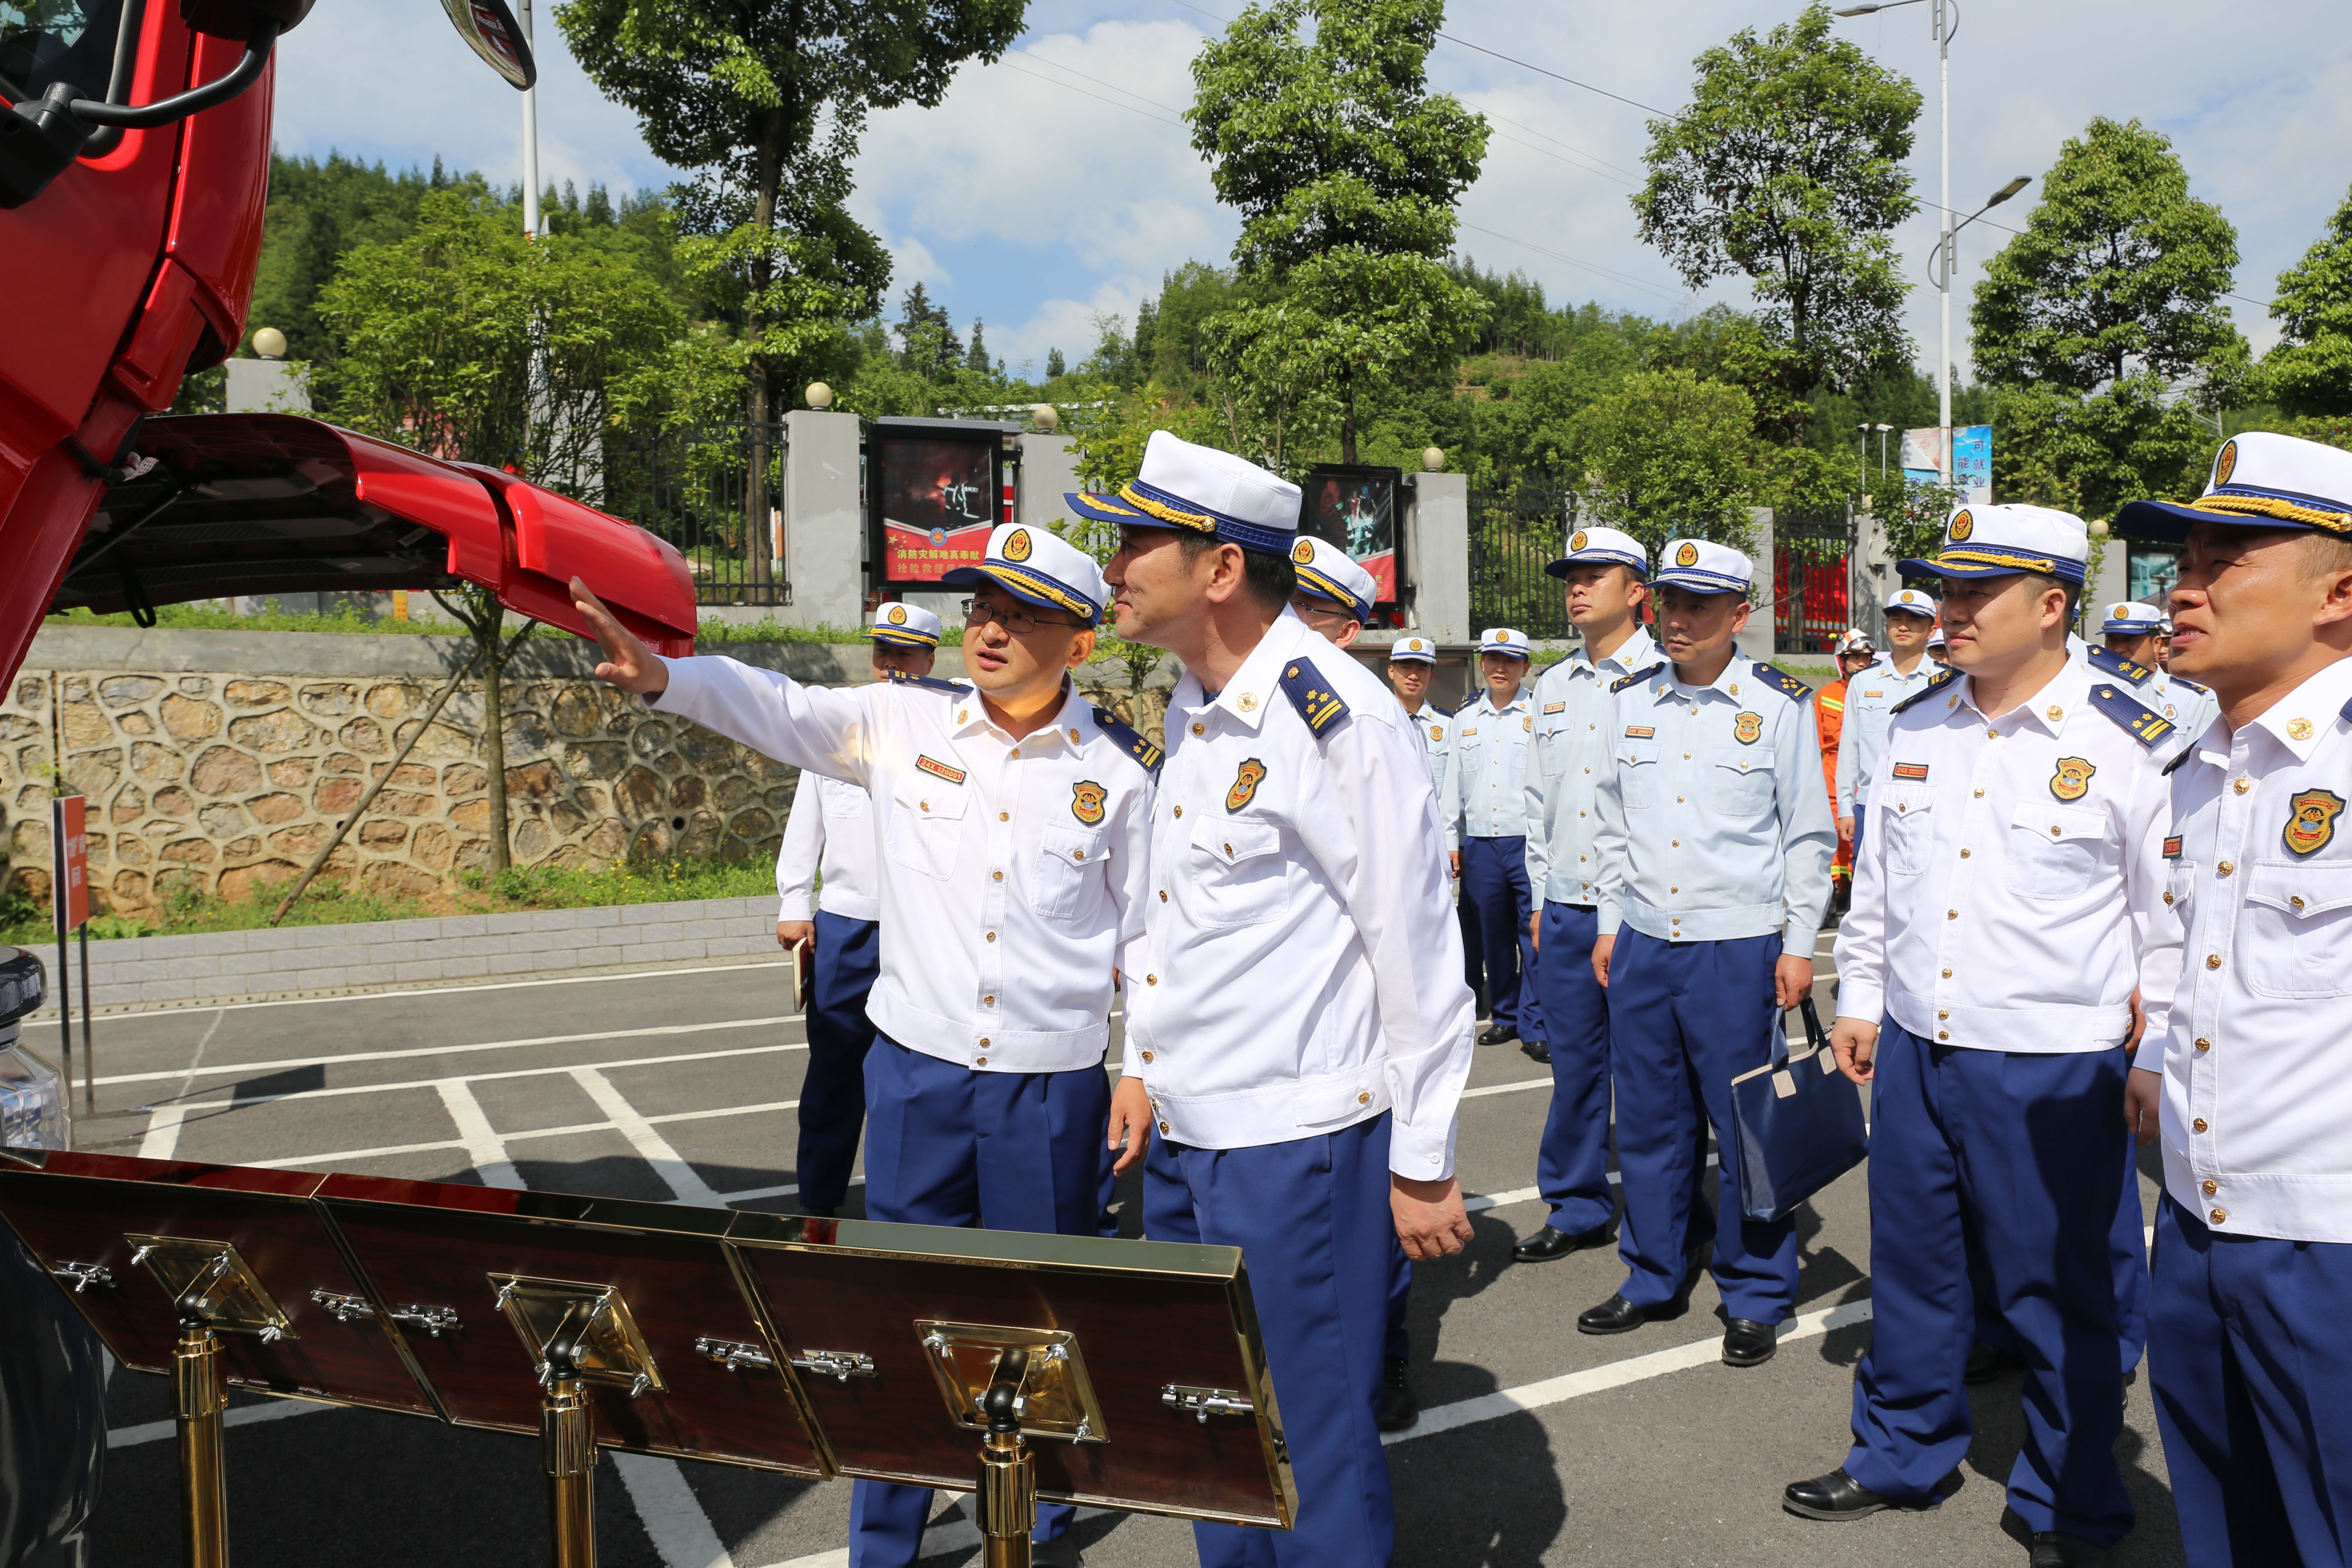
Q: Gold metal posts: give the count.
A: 3